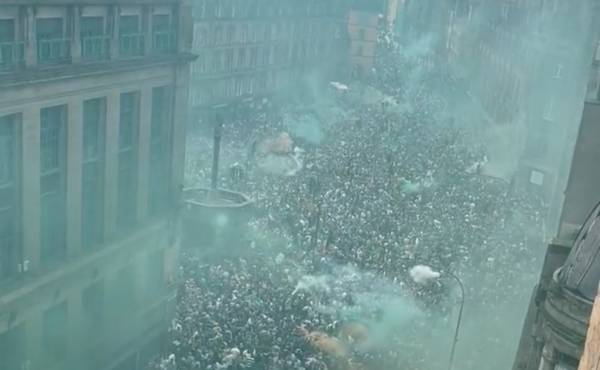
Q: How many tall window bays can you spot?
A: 5